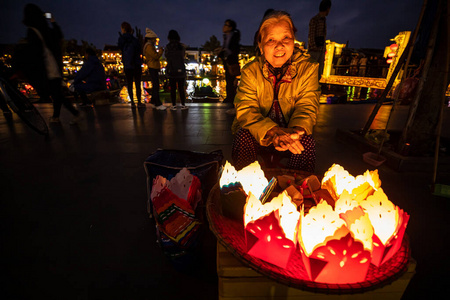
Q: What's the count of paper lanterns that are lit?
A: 5